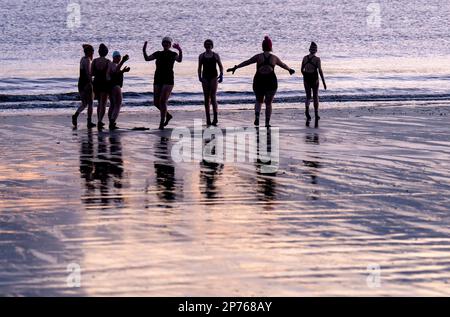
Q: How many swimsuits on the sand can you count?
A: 7